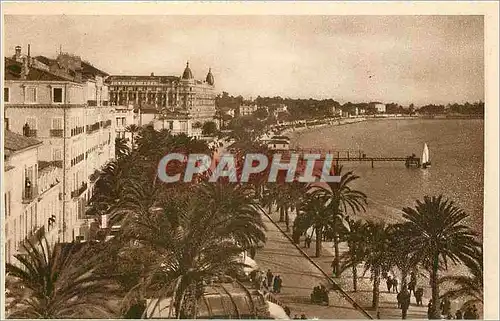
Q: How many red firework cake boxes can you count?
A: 0